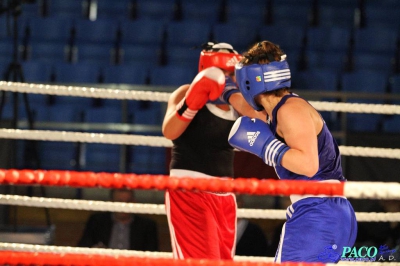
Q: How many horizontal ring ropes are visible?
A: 6